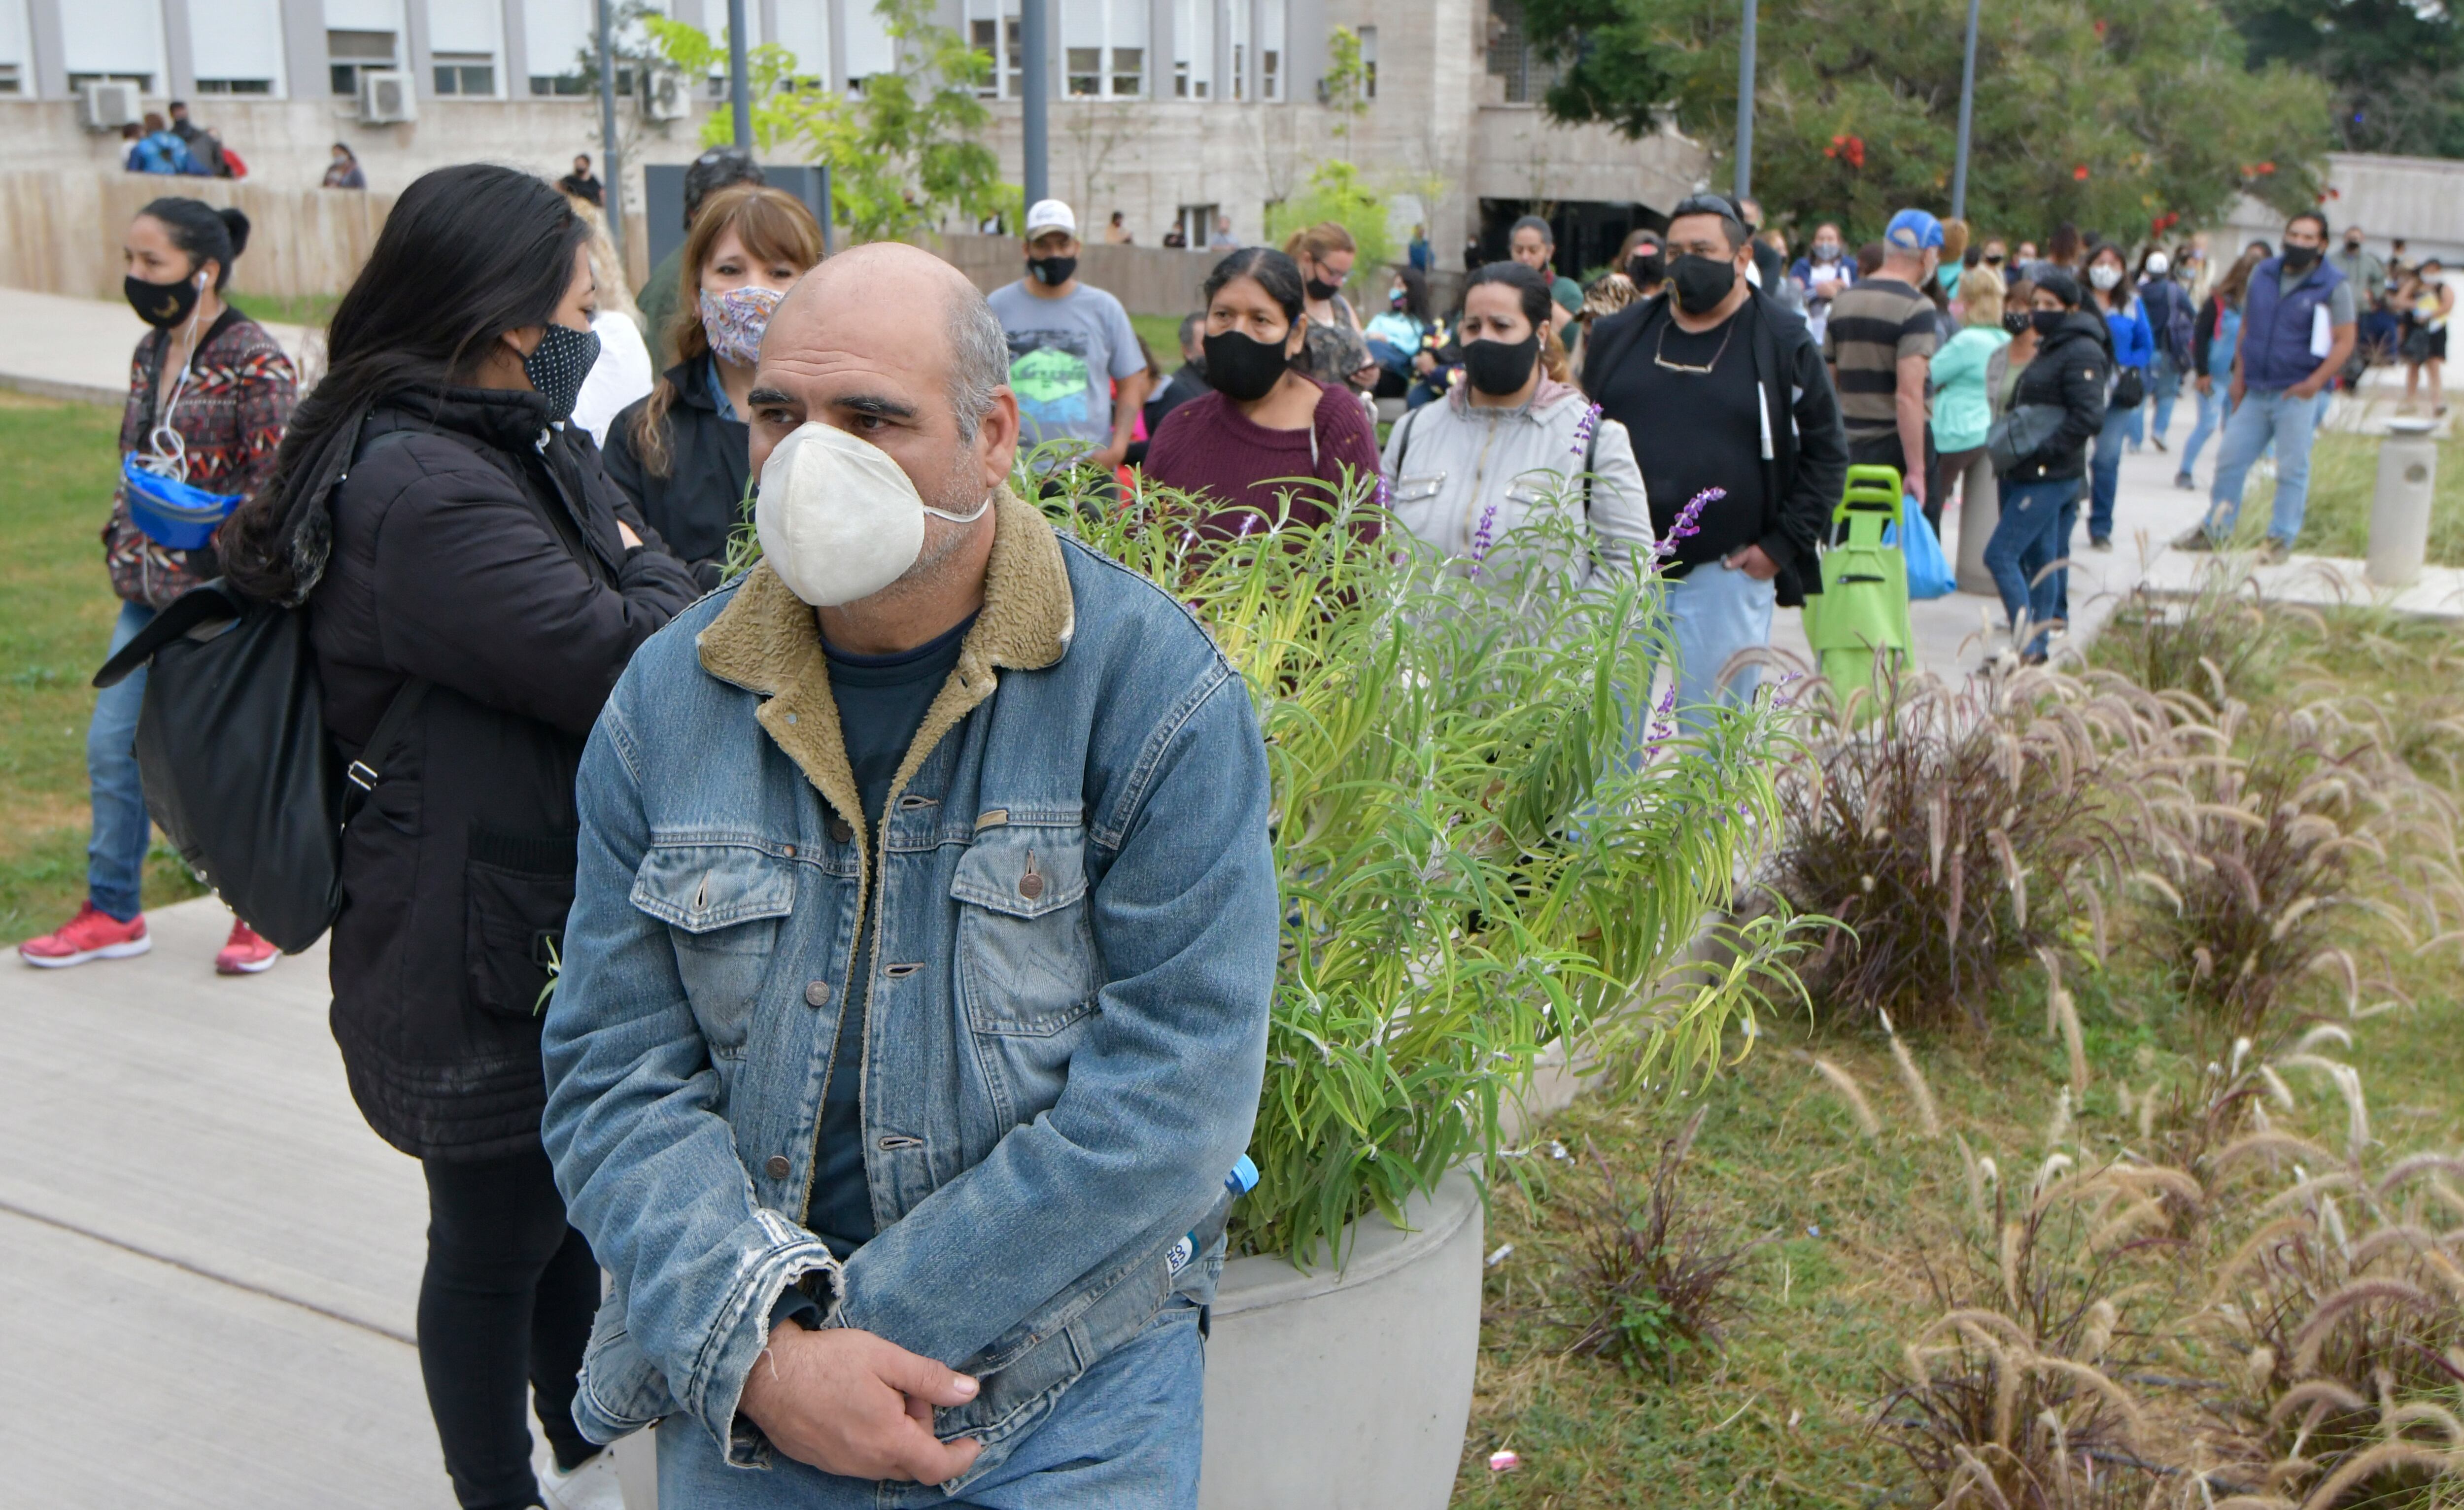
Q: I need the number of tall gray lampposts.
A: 5